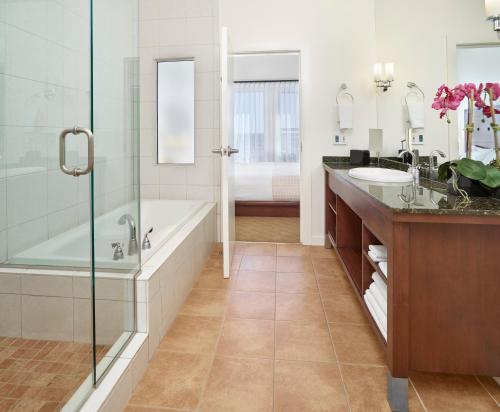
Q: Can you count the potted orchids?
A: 1